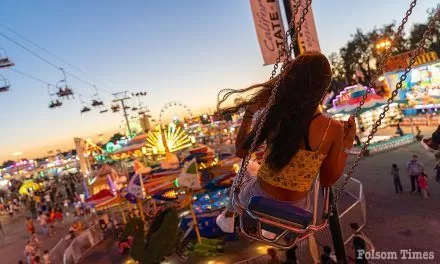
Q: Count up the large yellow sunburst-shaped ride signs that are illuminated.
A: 1